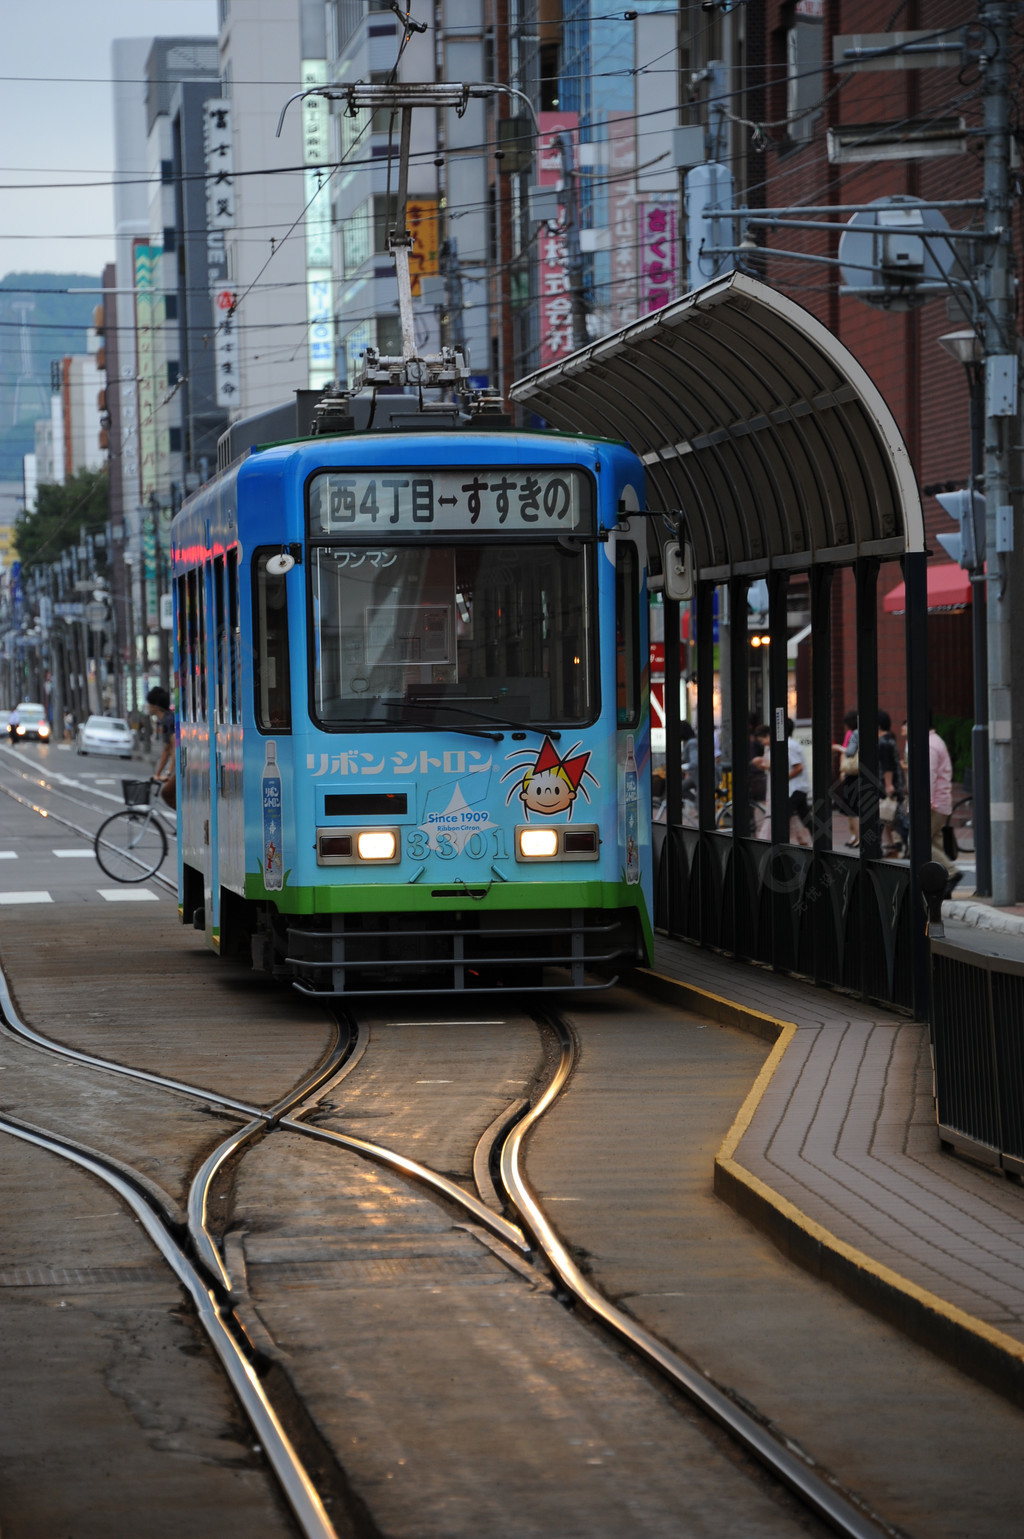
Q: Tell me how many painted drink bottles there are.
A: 2